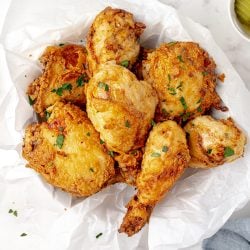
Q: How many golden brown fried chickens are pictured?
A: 7